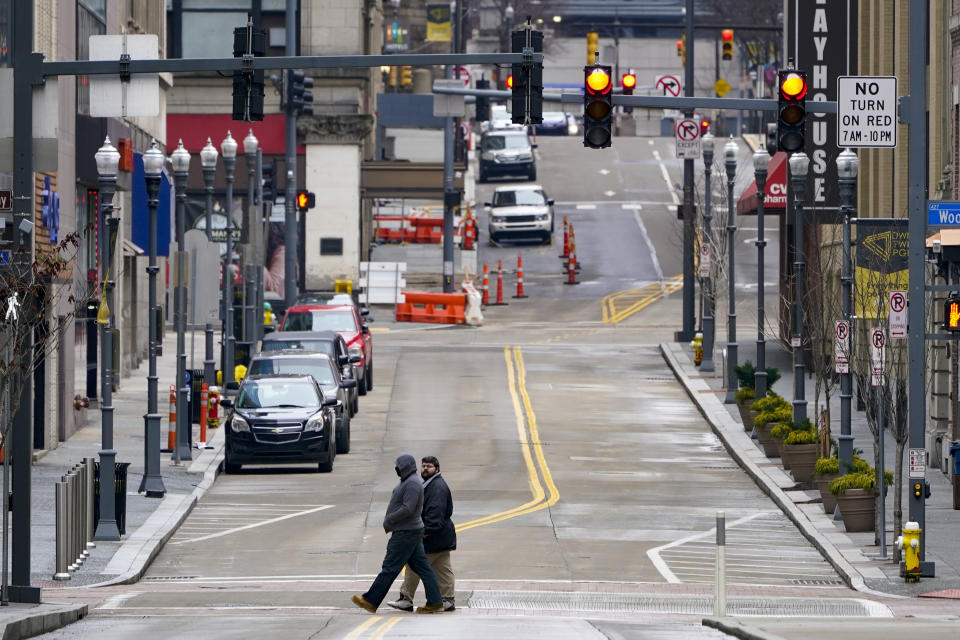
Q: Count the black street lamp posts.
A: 11